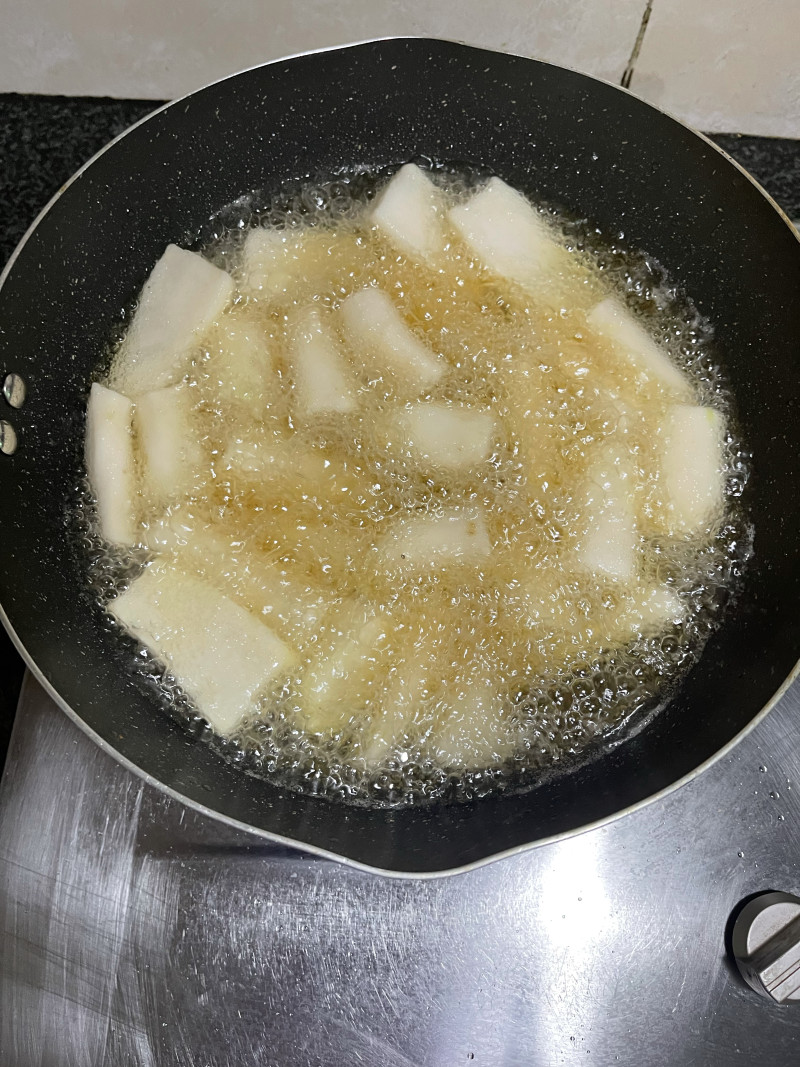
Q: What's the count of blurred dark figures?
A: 0